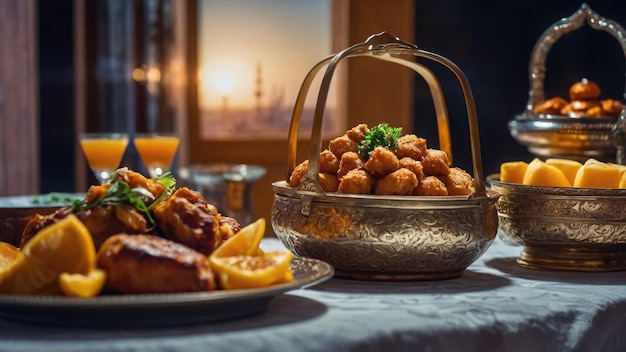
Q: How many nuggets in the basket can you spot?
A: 14